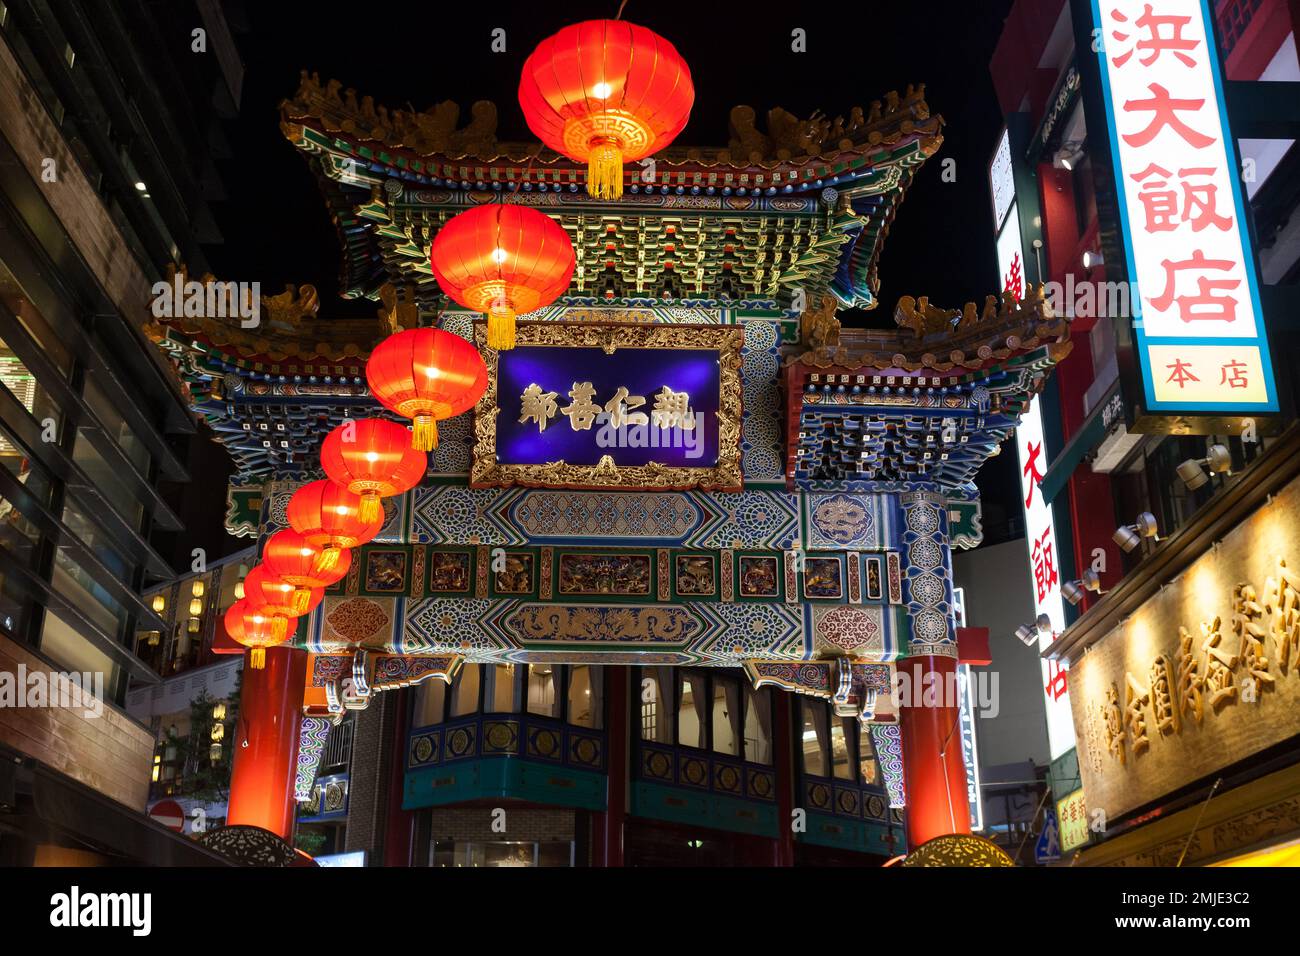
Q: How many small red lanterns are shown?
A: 8